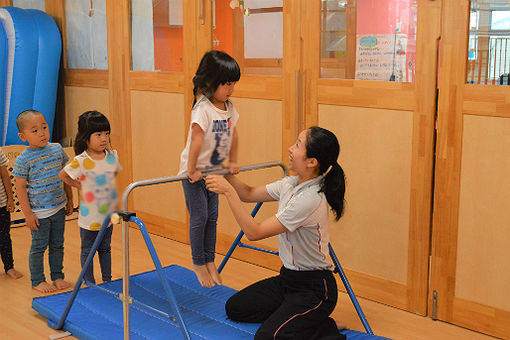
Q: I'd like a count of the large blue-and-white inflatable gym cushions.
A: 1